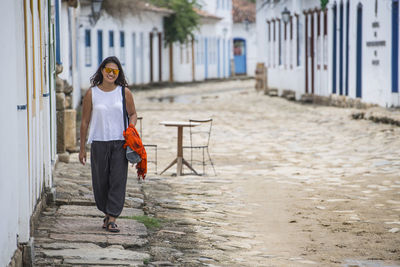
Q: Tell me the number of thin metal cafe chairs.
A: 2